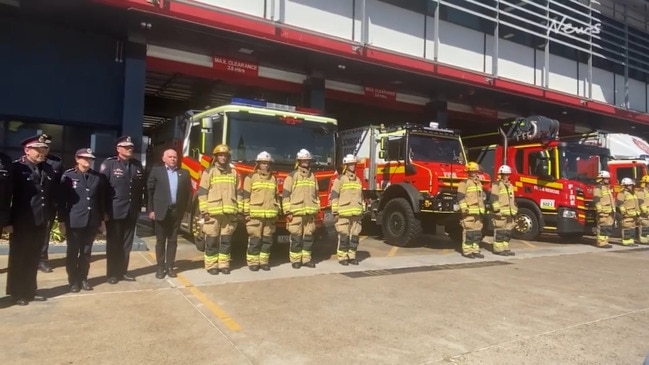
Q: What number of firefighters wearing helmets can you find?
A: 9